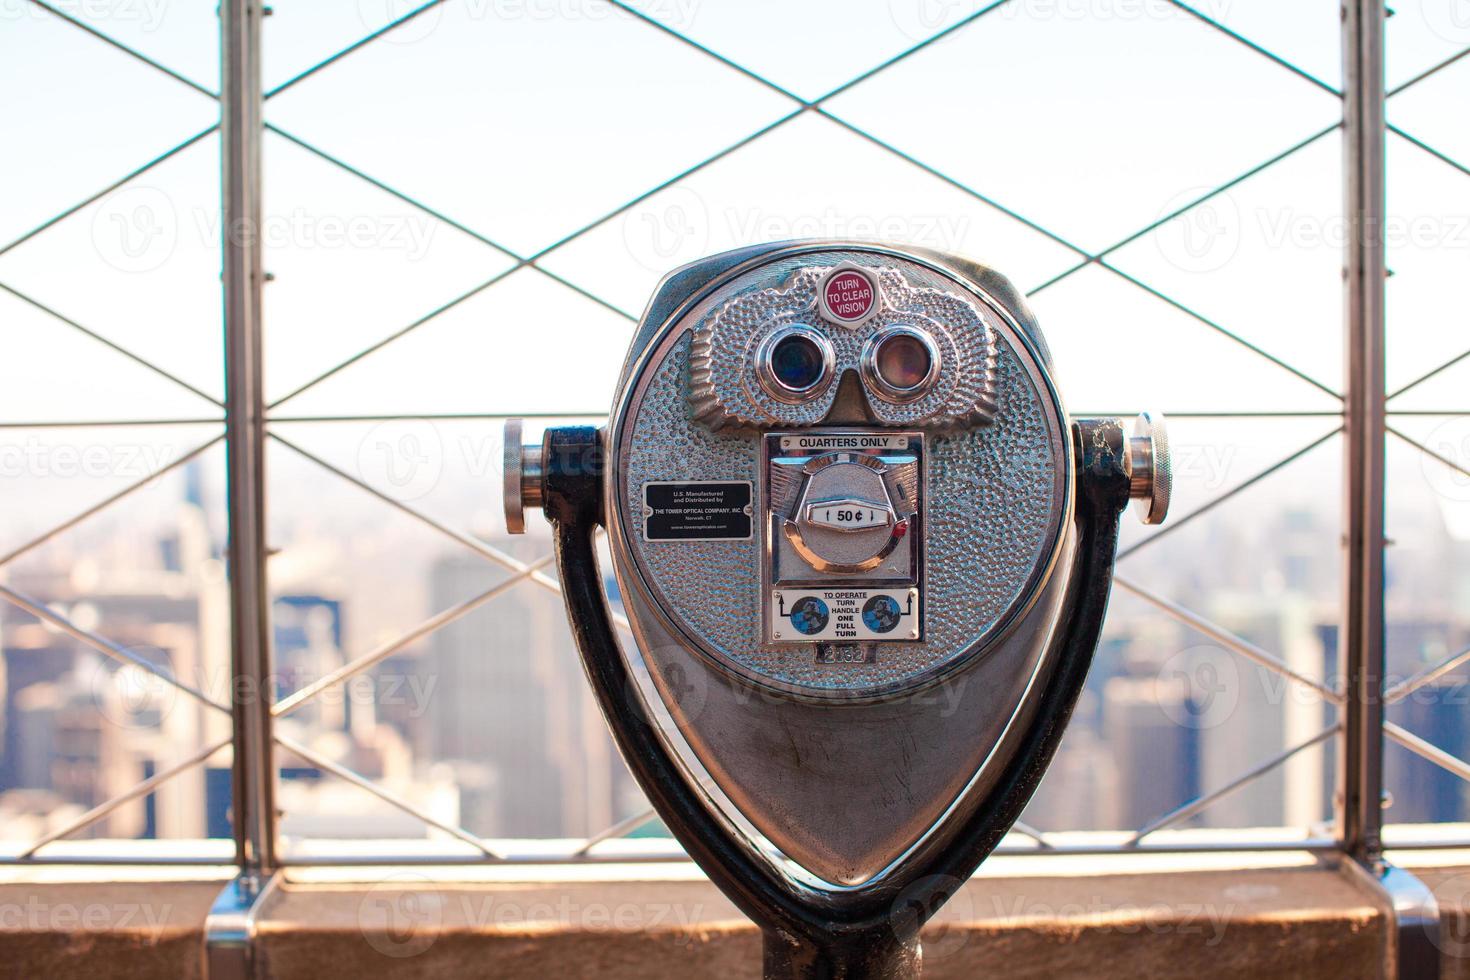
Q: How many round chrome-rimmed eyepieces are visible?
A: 2